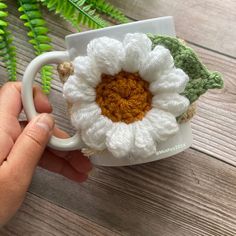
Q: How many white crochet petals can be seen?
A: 12